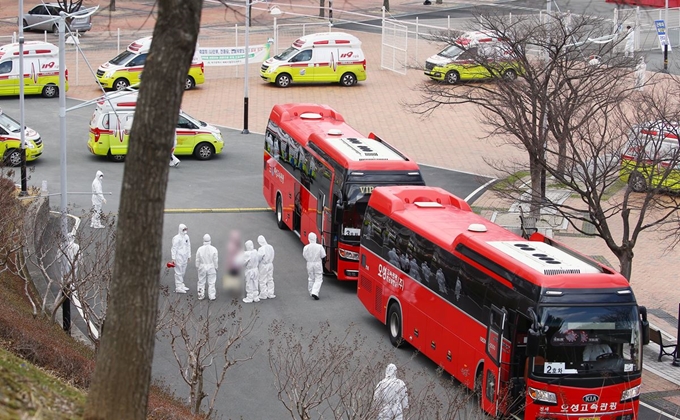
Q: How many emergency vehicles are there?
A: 7